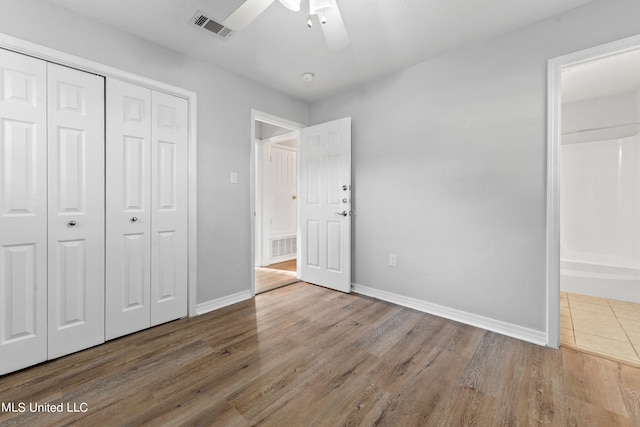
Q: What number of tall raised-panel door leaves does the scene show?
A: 5